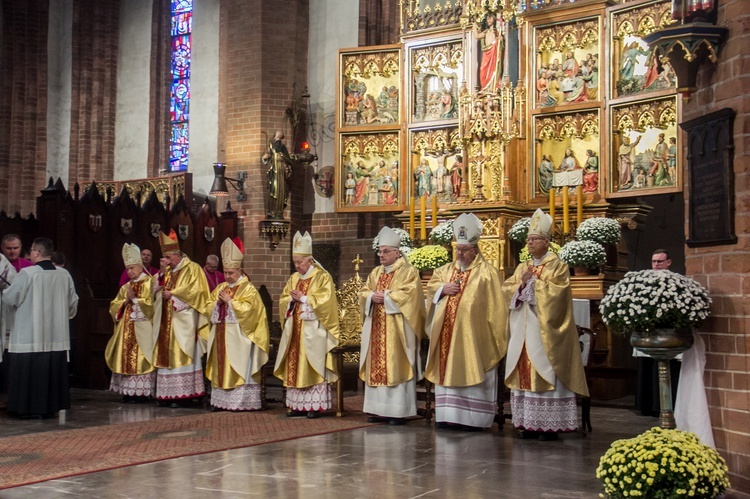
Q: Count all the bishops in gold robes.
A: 7